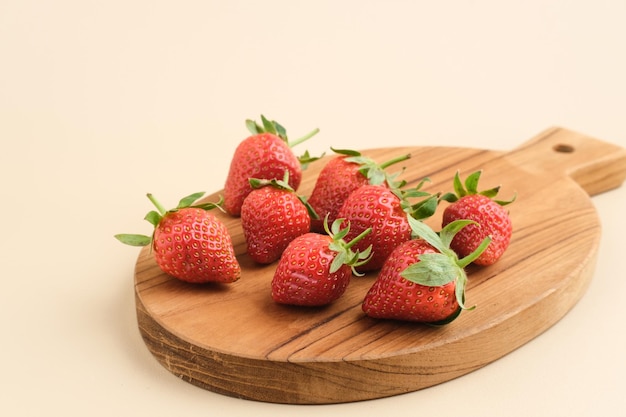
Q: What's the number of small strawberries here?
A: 8